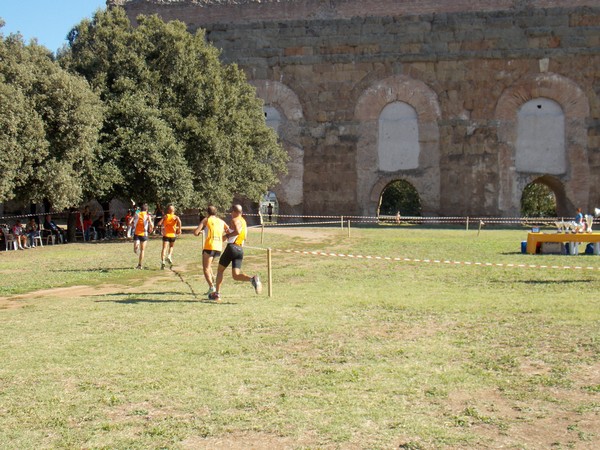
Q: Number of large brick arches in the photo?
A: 3